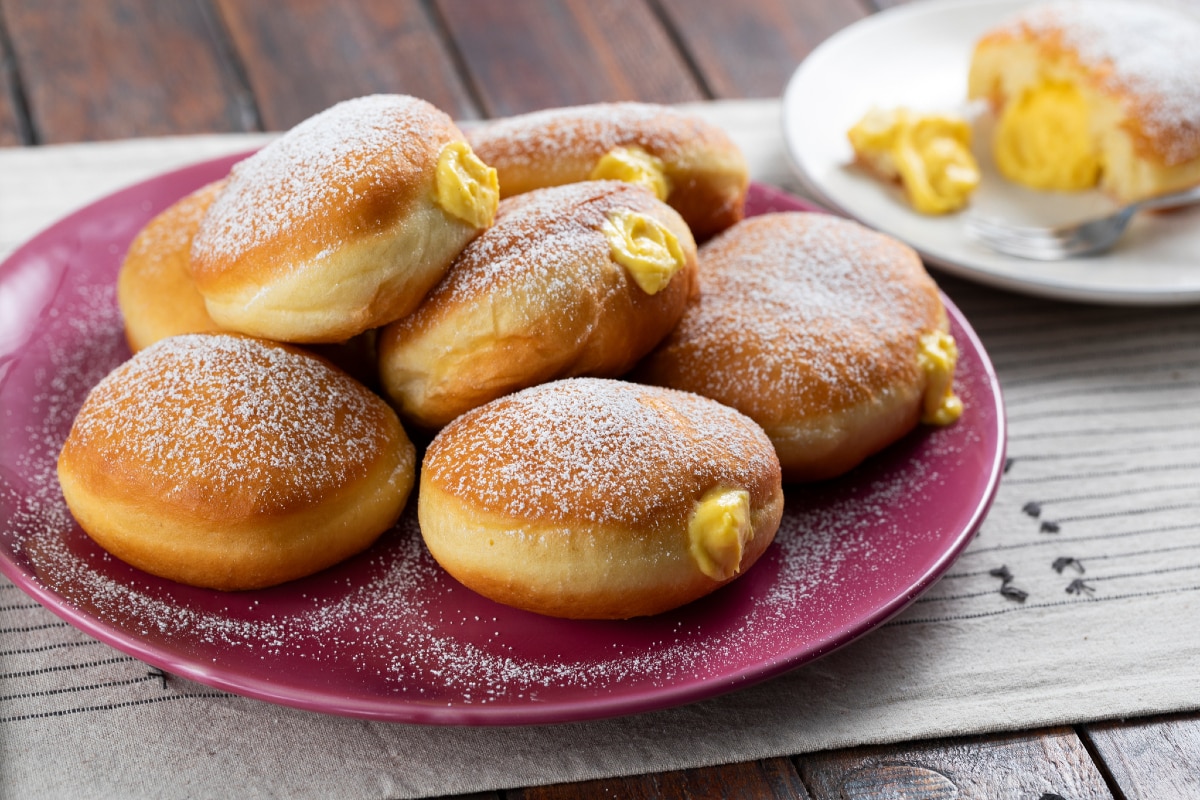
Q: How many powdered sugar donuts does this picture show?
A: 8